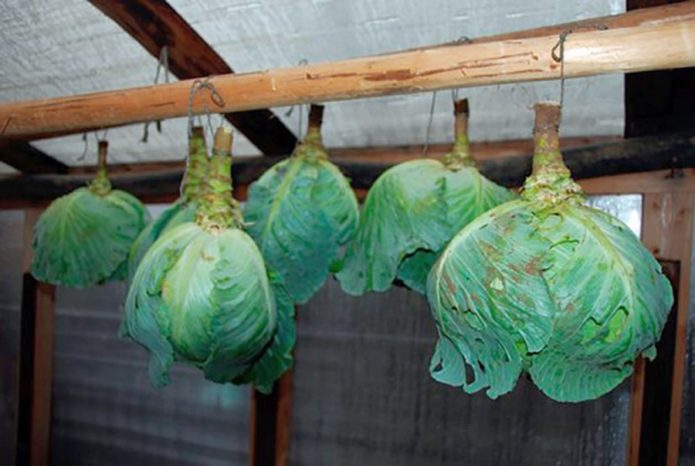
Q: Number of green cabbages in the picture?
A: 6